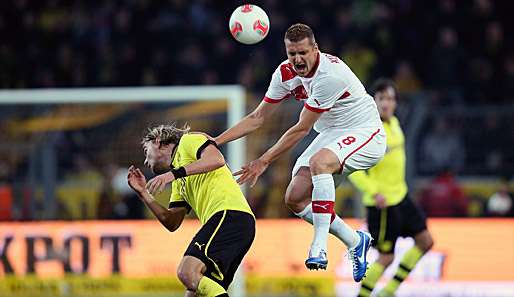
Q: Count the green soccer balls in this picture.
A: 0